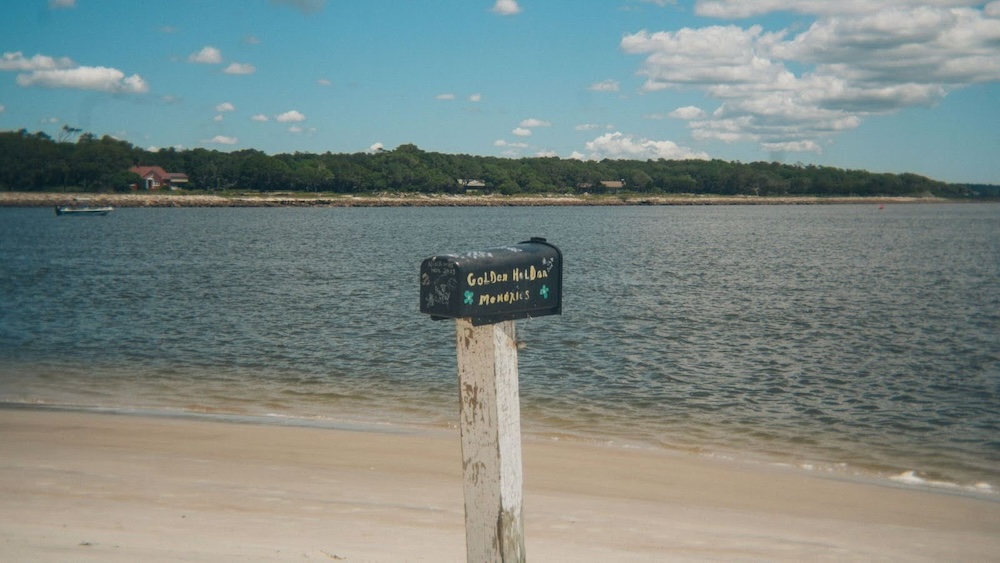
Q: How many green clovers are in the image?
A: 2